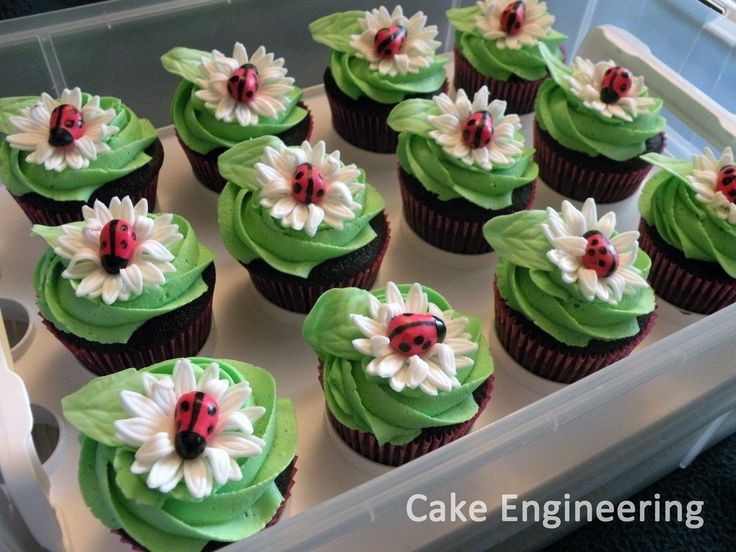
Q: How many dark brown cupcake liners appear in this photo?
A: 12